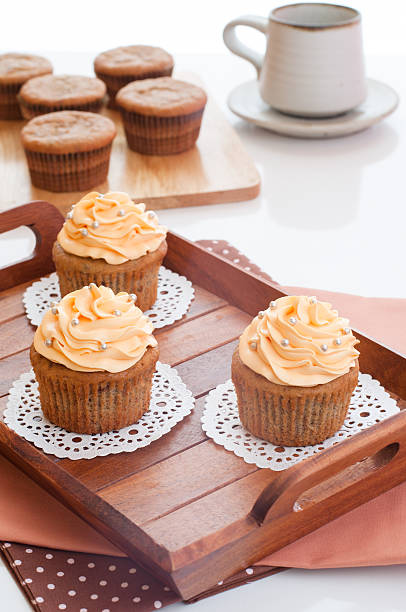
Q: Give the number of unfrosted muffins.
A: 5